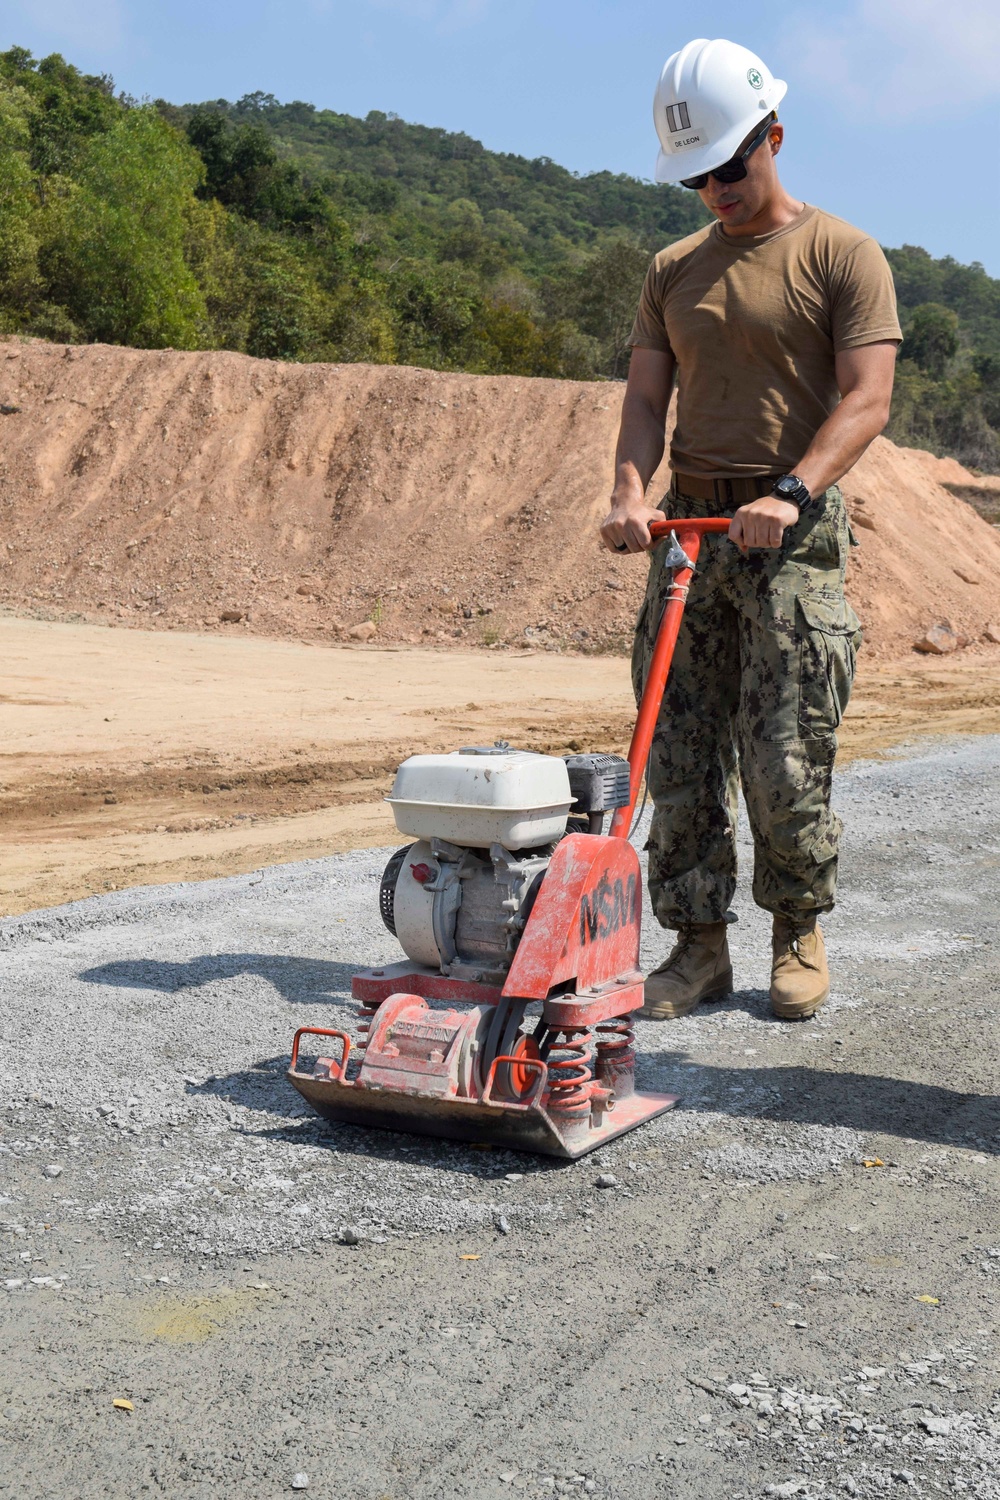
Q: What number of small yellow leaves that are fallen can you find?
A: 4